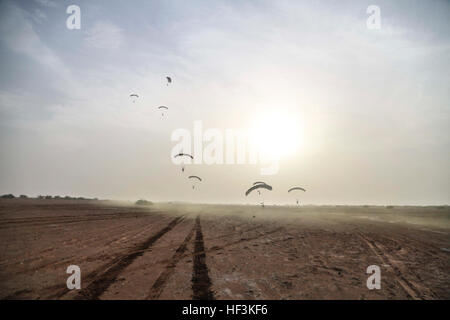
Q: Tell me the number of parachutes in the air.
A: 8